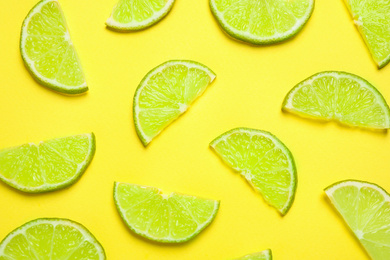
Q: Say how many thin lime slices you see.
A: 12